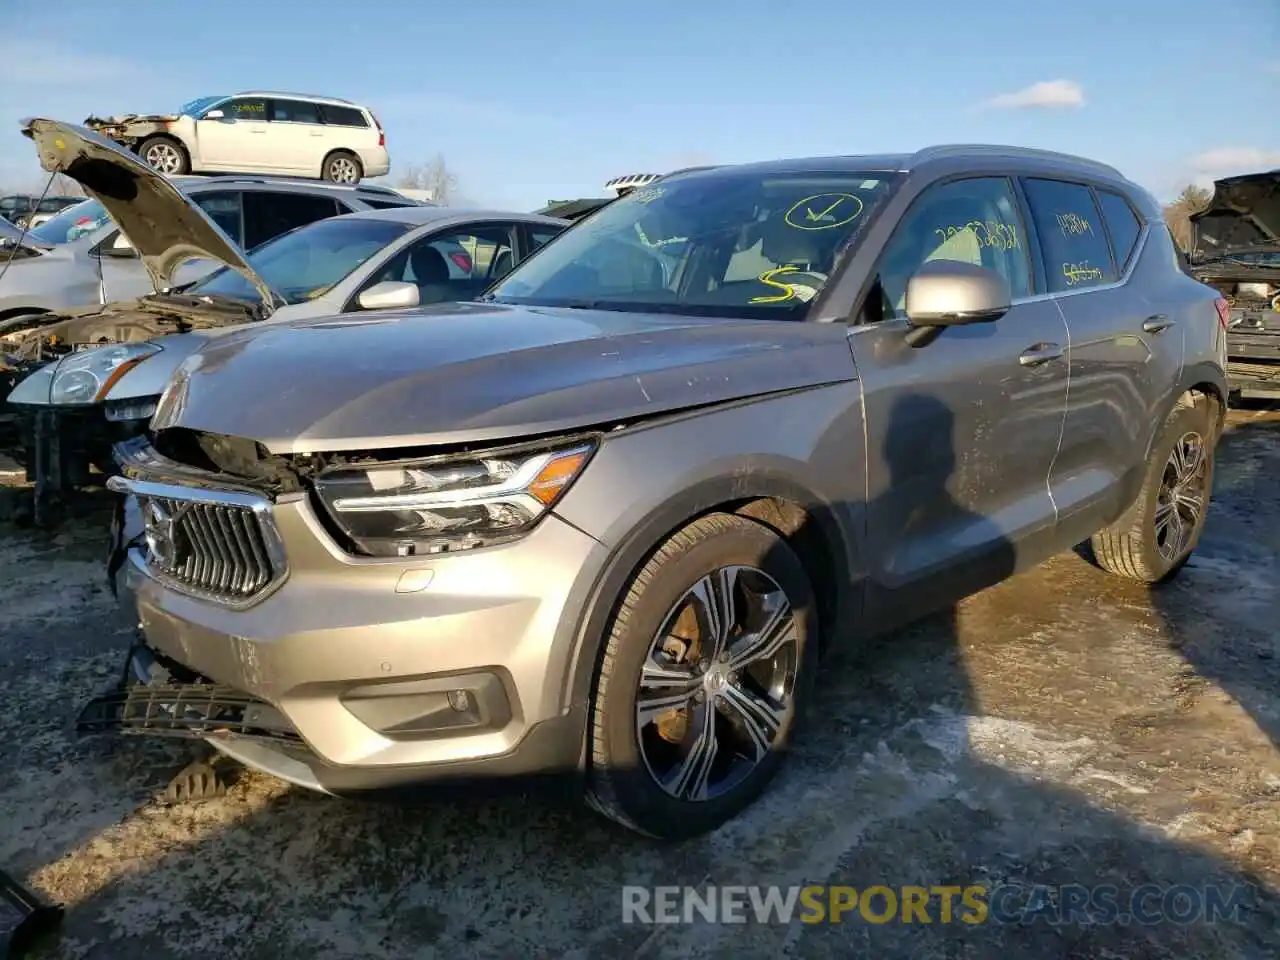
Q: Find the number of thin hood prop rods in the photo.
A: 1